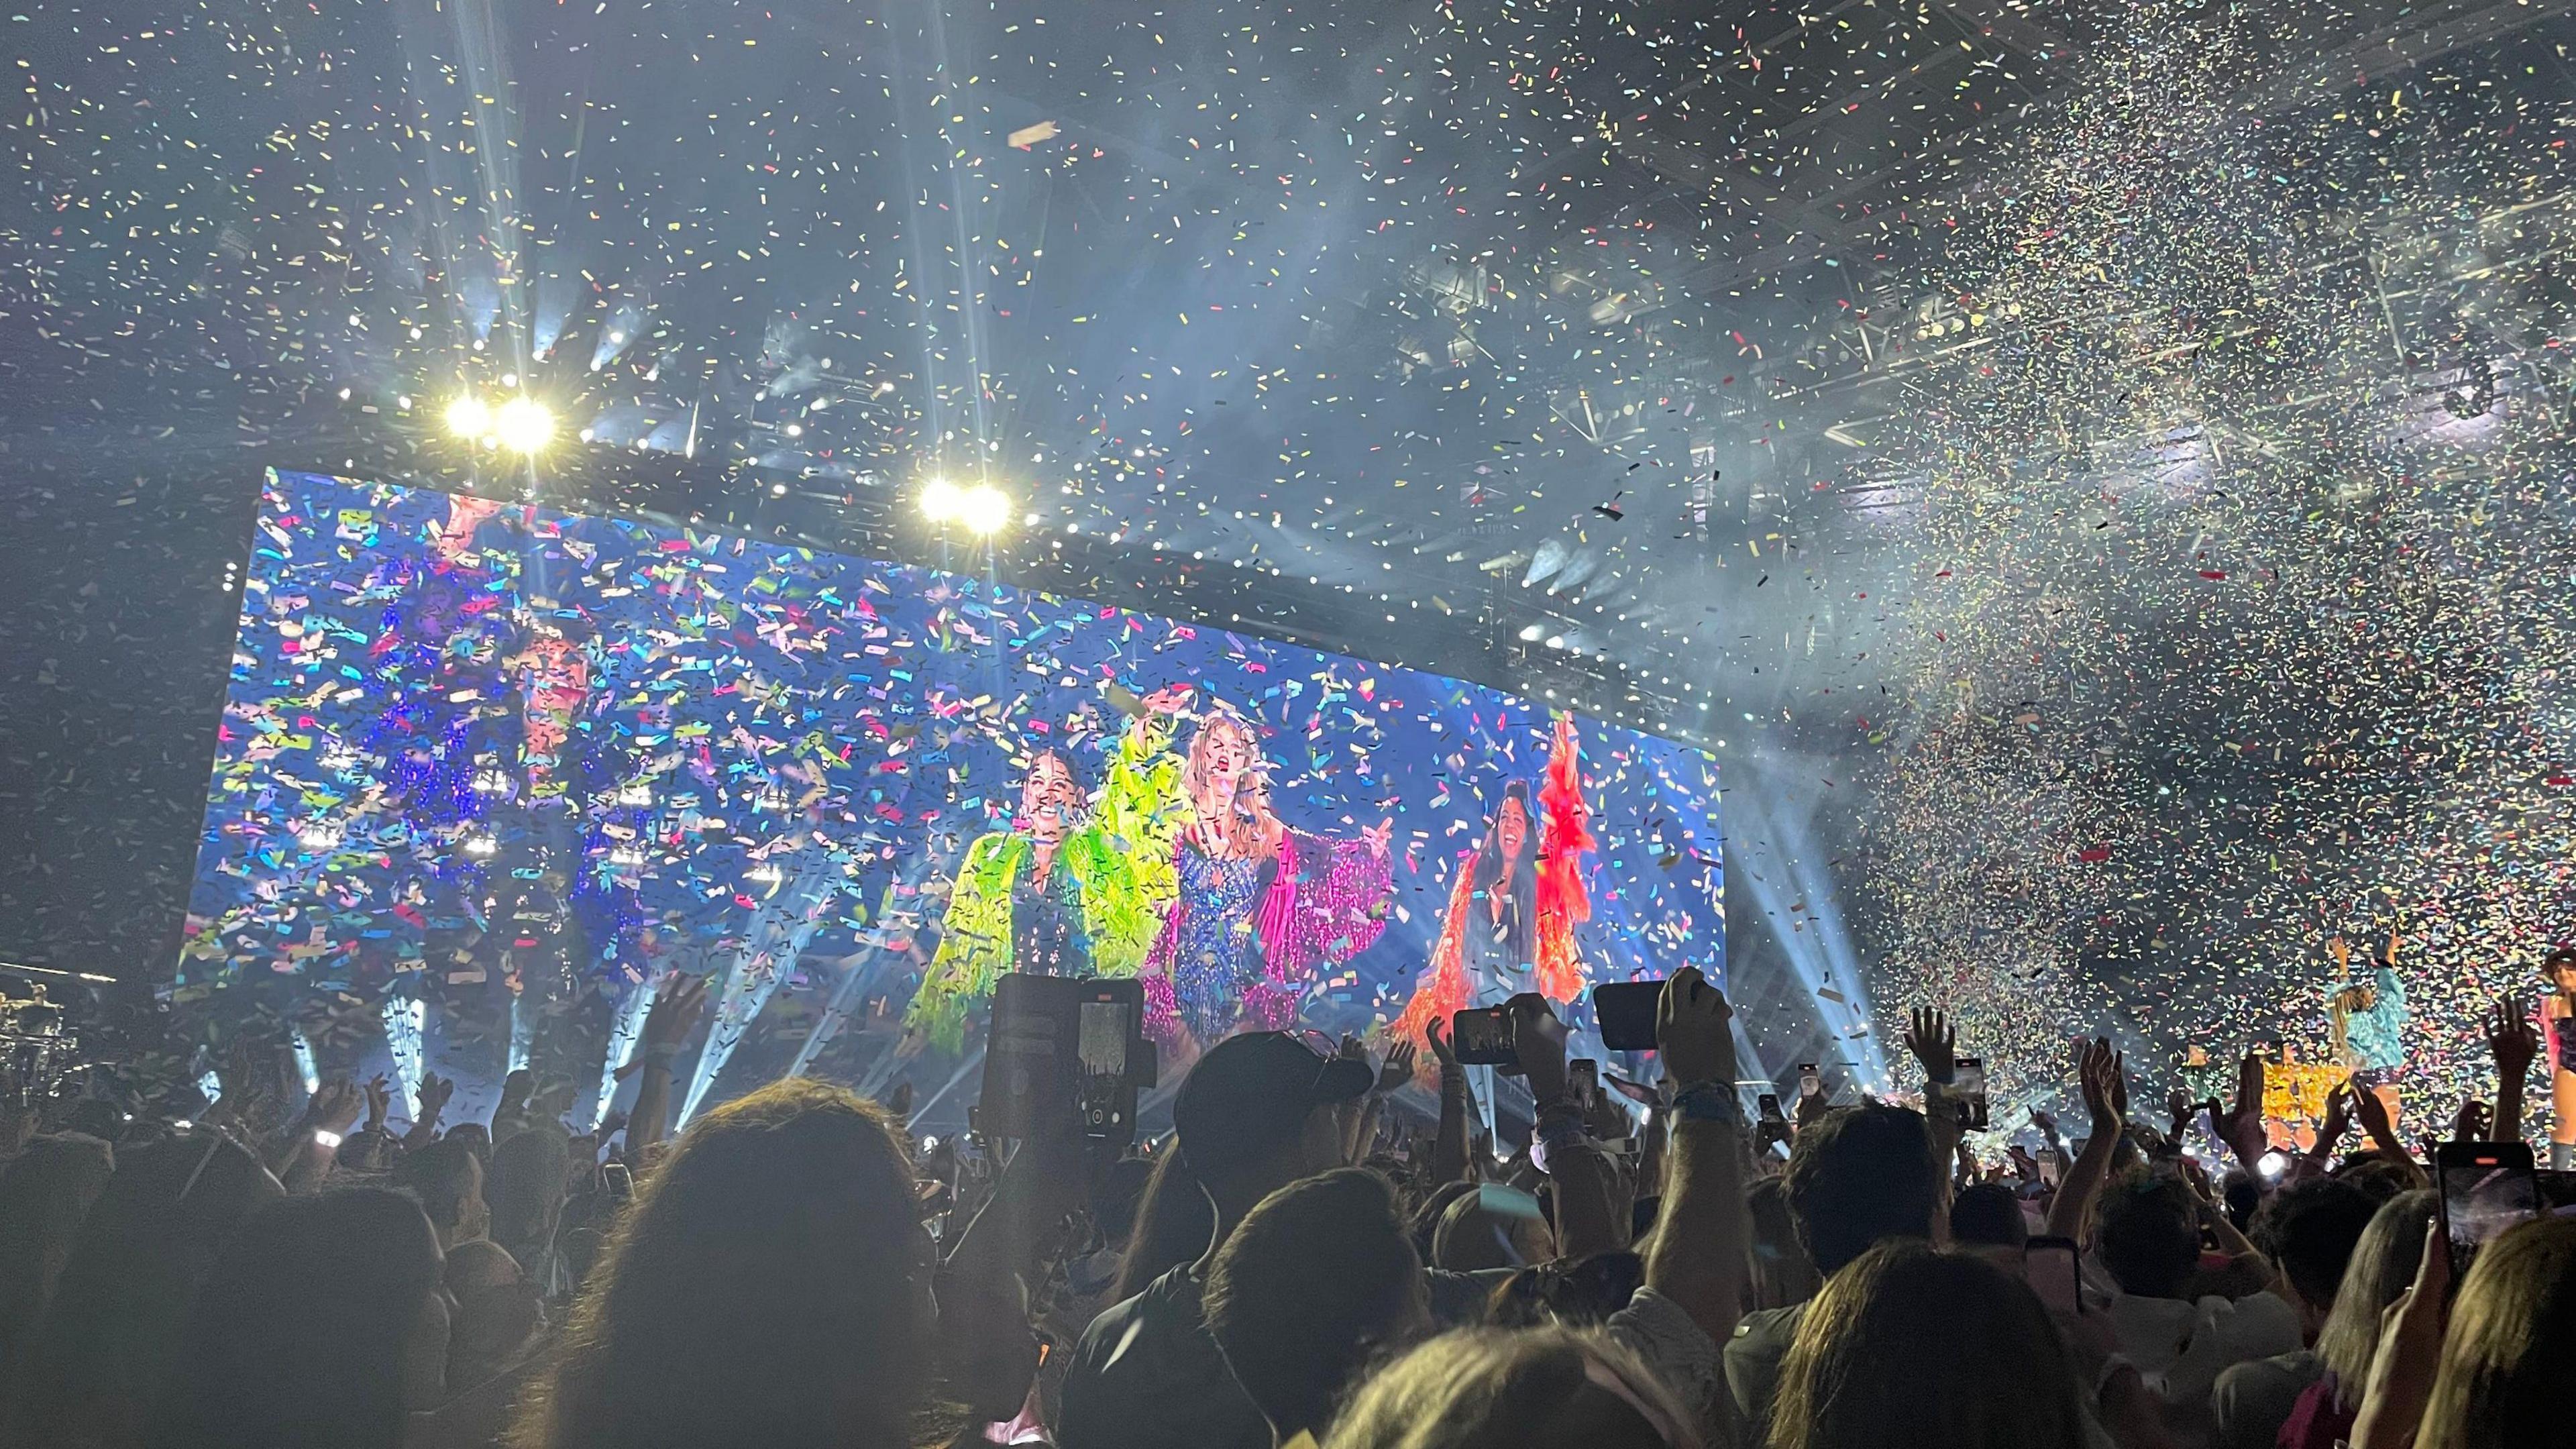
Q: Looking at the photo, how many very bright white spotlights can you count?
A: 4